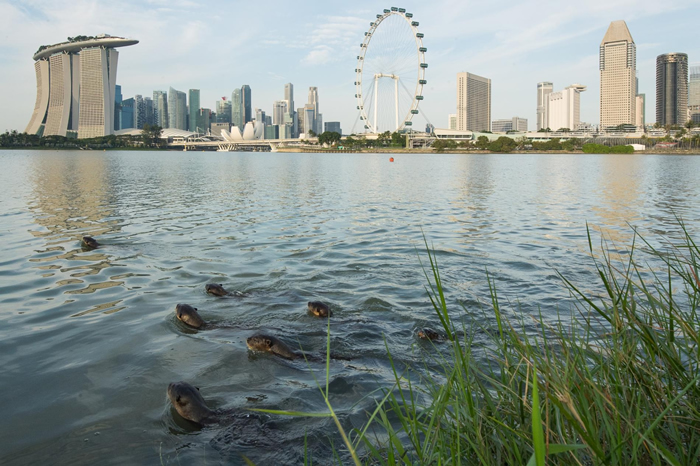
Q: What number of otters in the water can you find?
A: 7